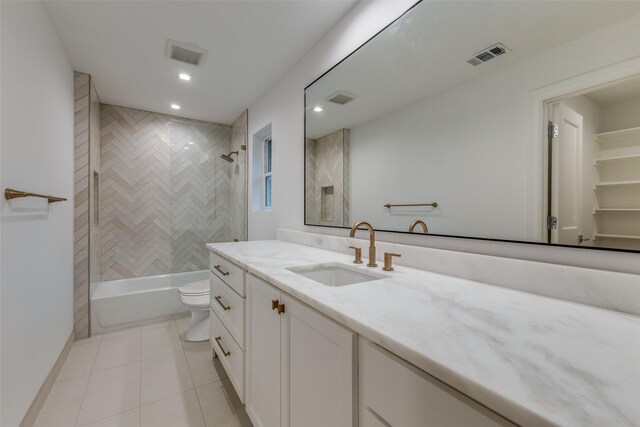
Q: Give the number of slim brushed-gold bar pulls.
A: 3